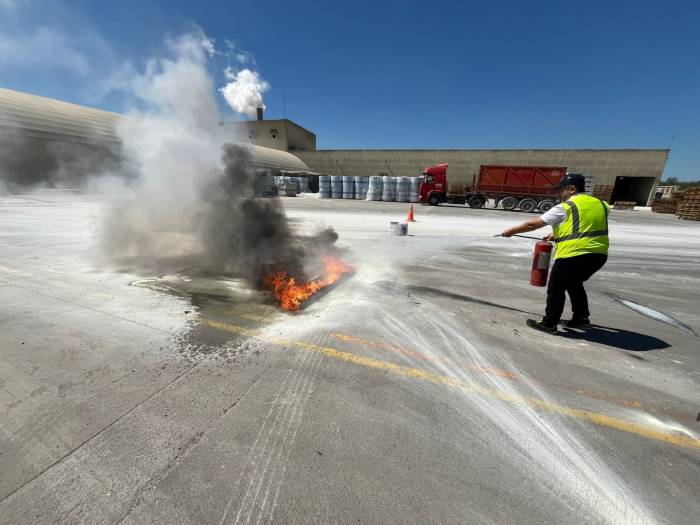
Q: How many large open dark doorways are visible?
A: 1